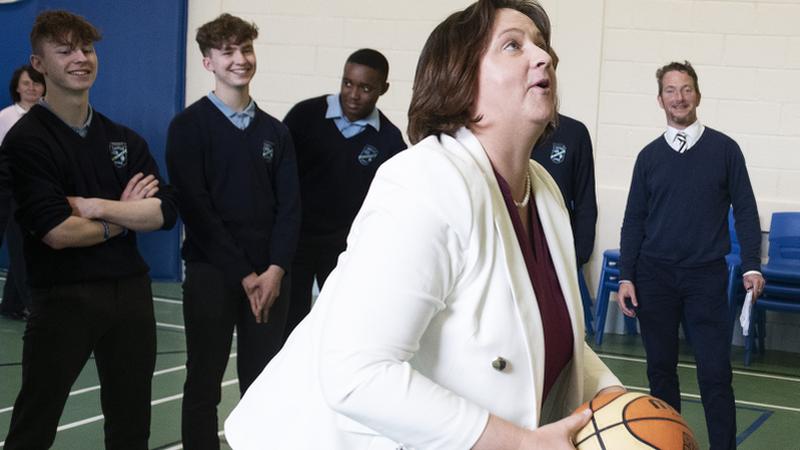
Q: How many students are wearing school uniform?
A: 4